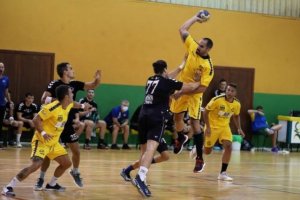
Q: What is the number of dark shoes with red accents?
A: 2